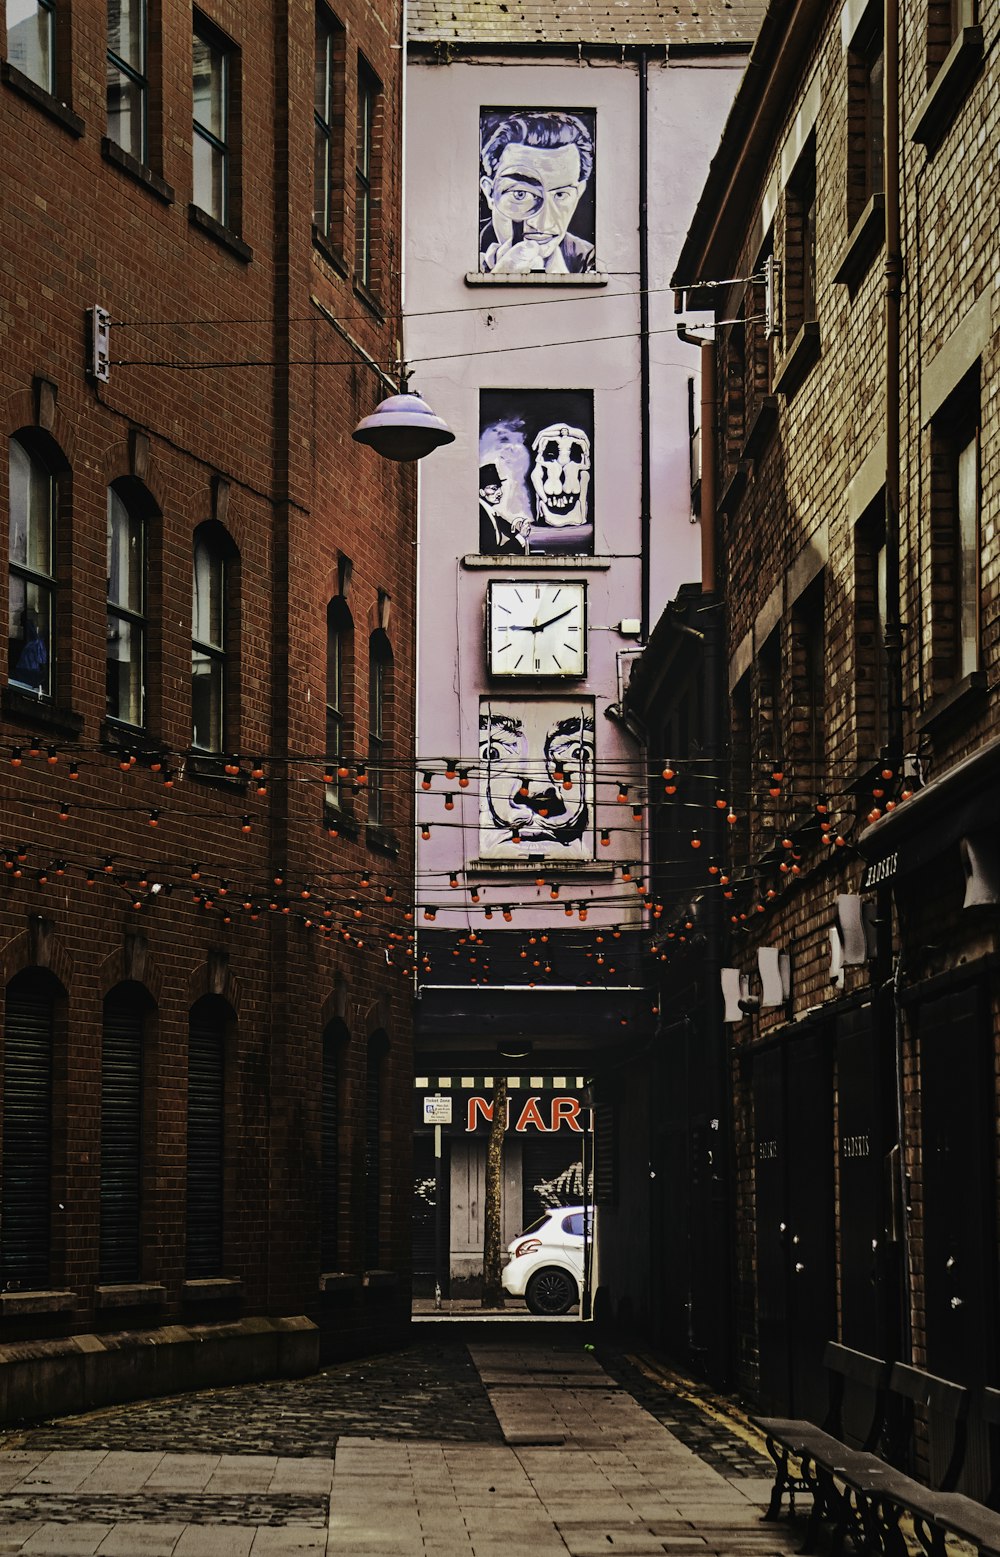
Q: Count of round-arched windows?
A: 10